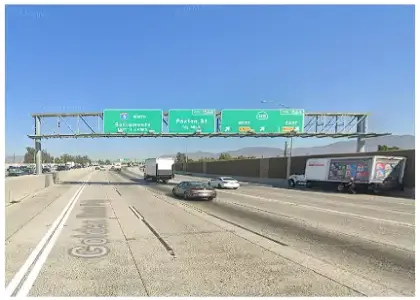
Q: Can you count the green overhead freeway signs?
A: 3